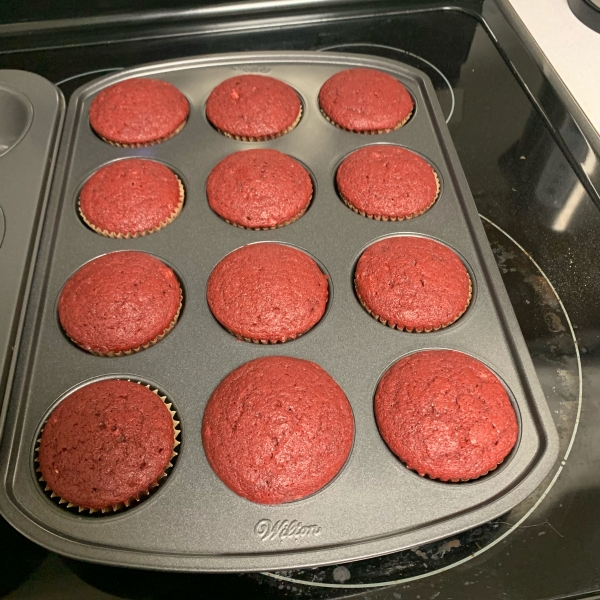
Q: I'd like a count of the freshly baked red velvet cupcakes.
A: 12